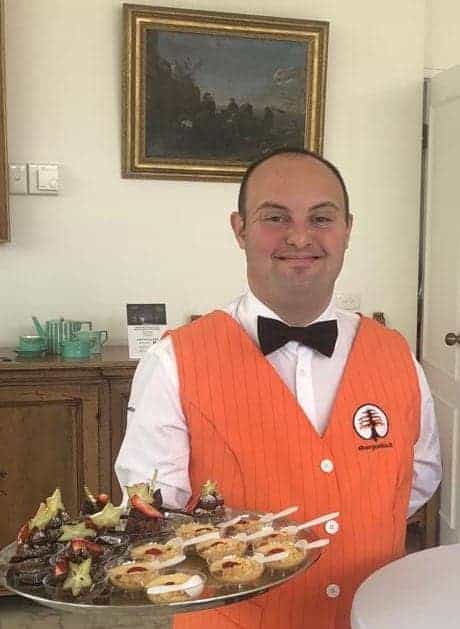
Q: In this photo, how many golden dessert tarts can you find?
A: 9